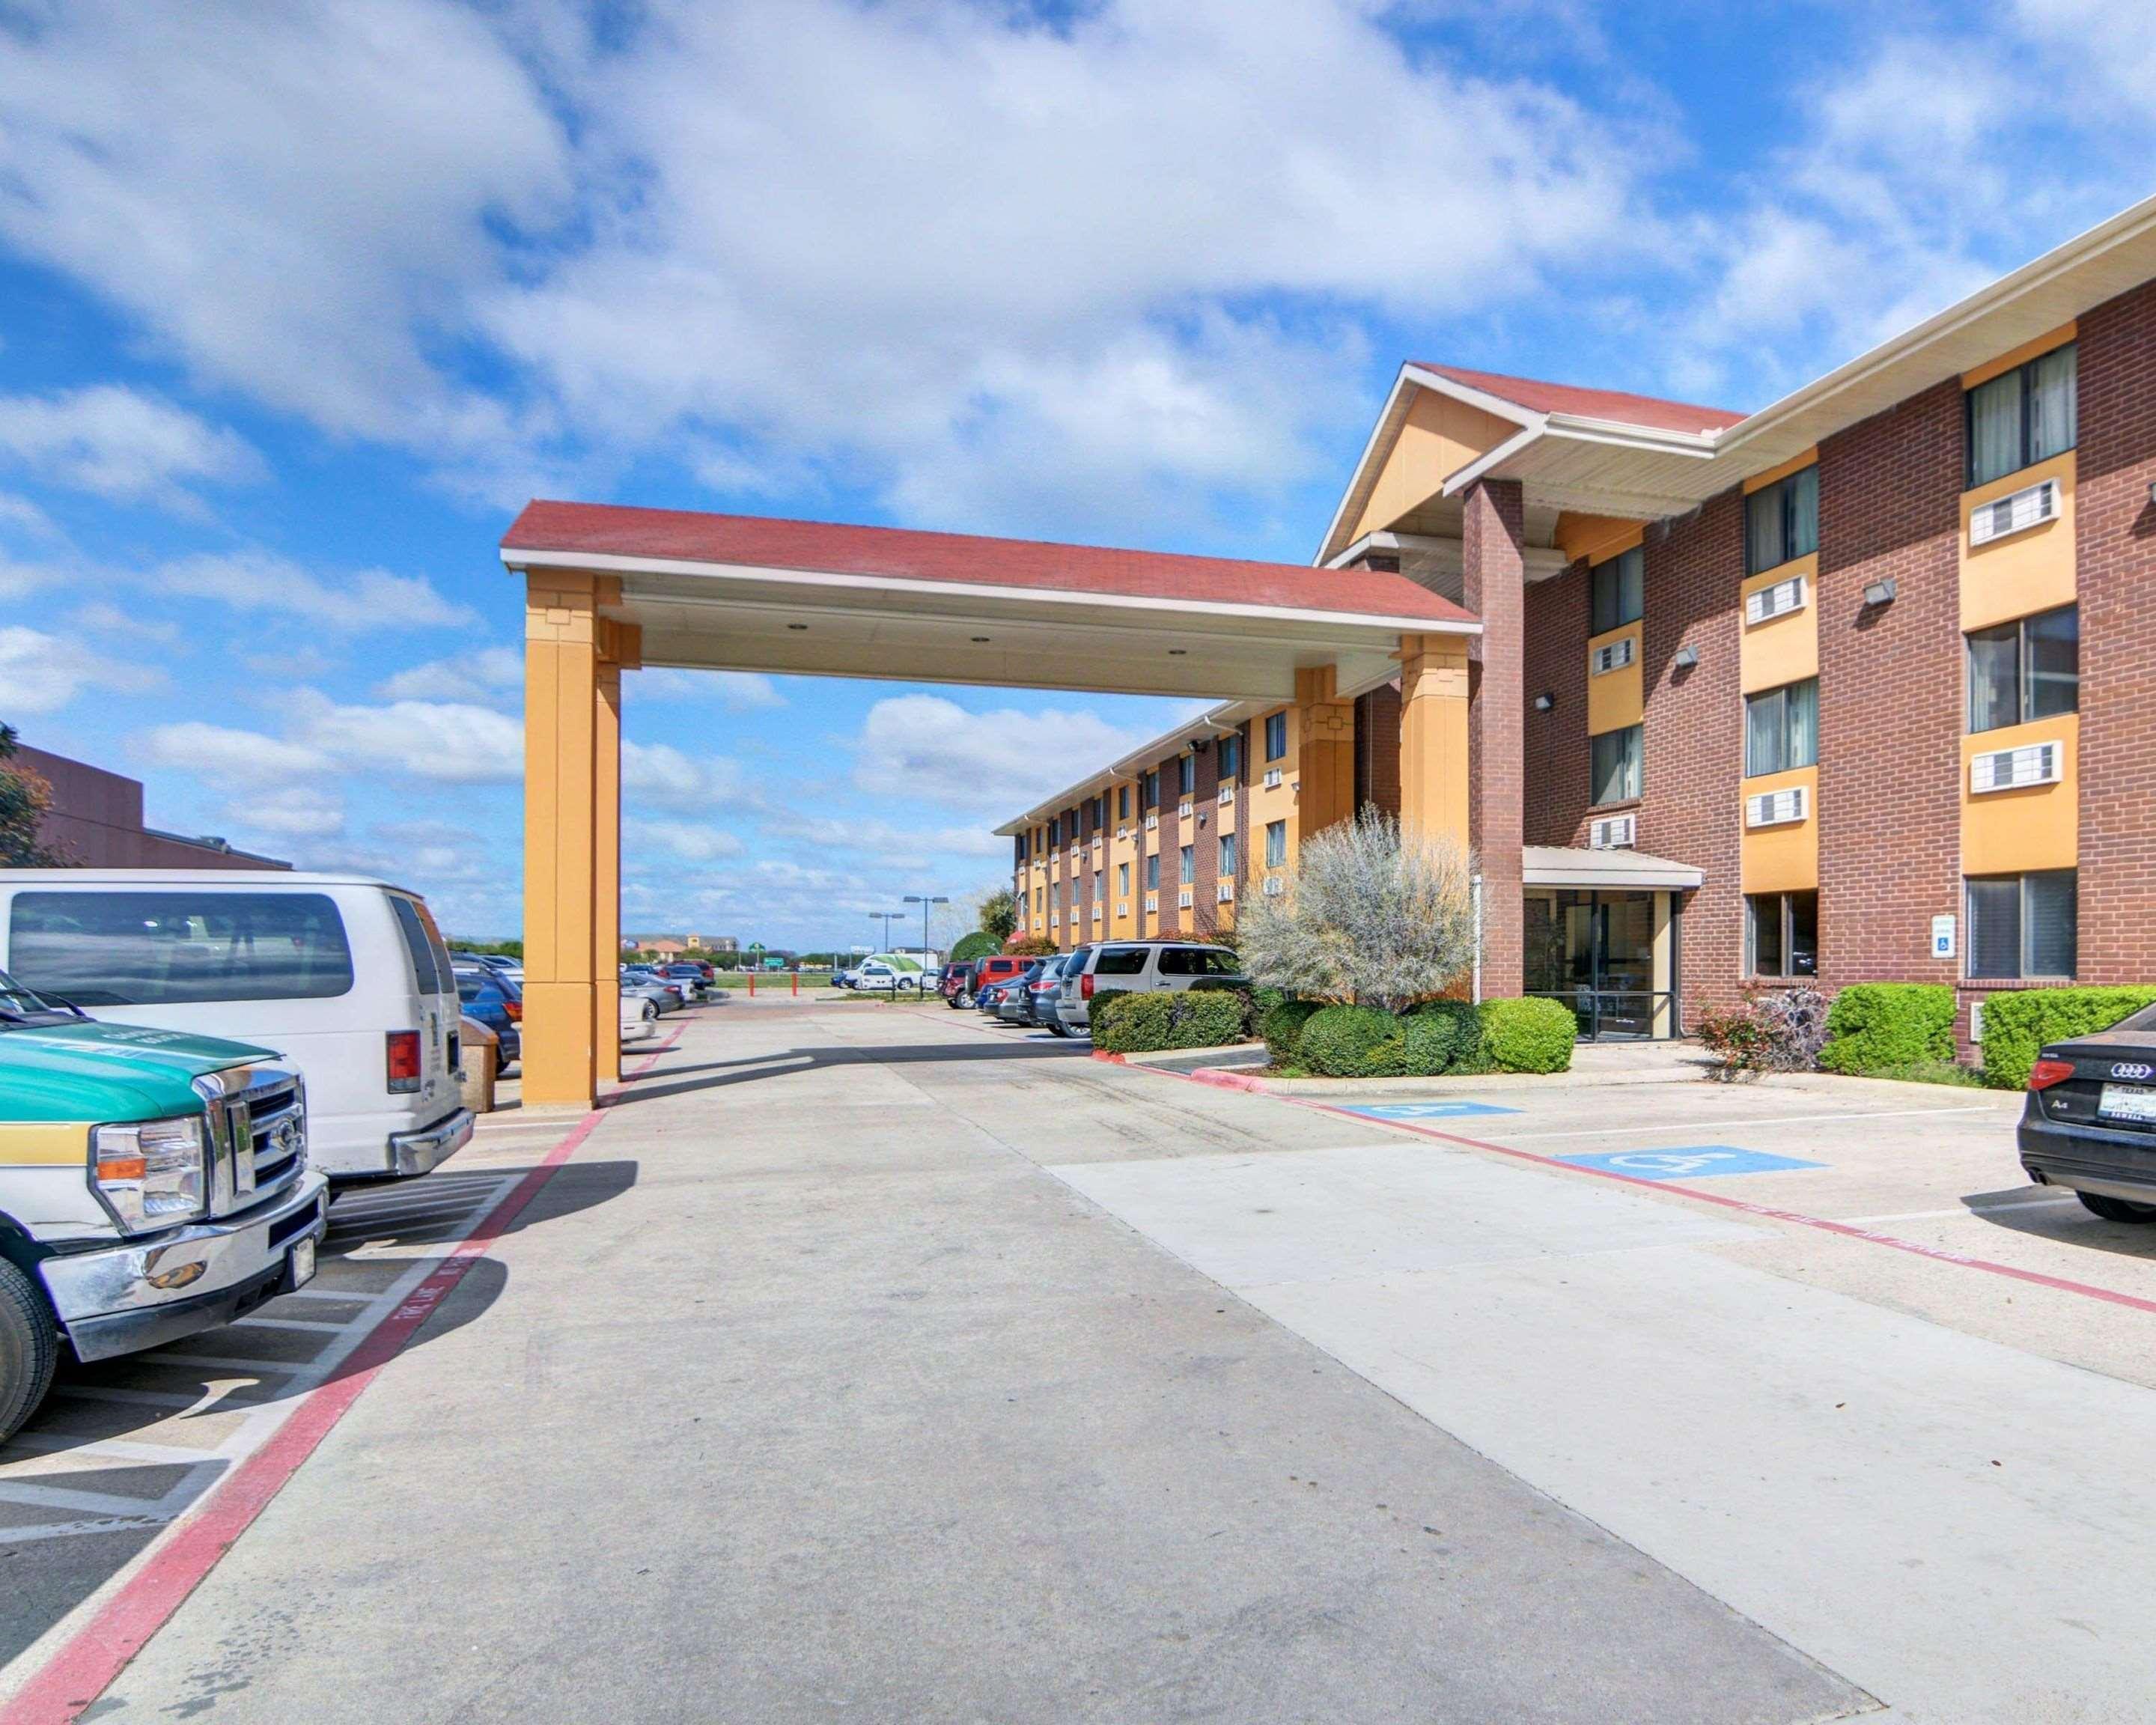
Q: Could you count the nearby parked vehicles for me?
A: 3